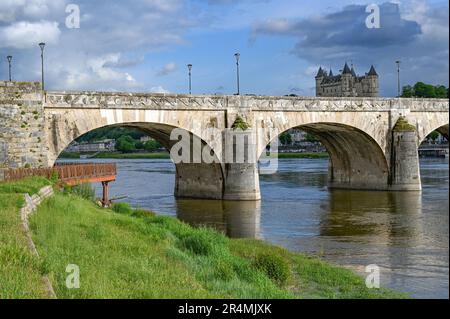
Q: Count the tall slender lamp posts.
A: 5